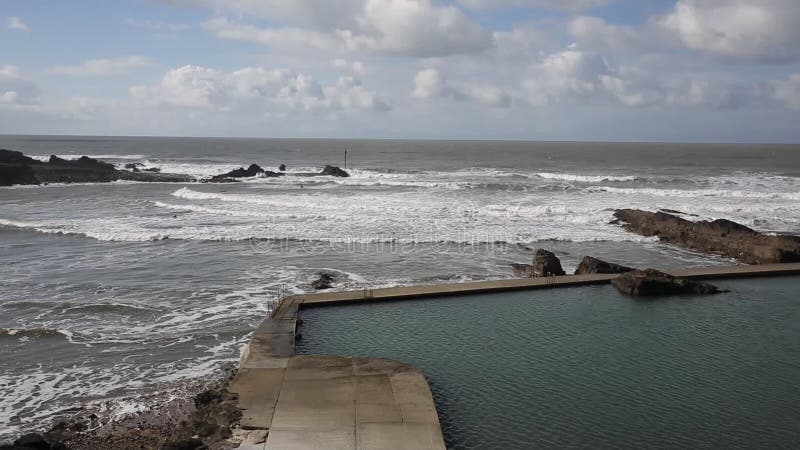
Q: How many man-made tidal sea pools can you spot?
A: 1